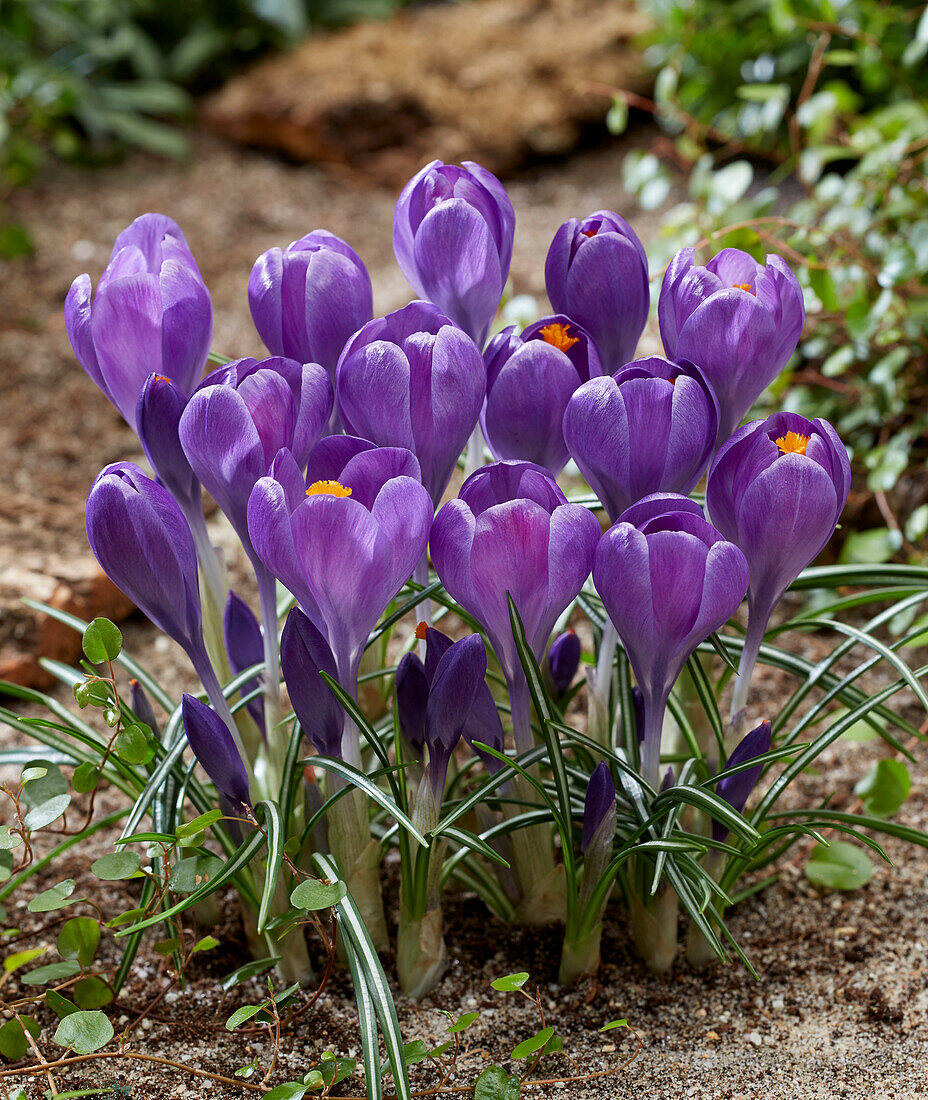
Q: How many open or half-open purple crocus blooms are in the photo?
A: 14